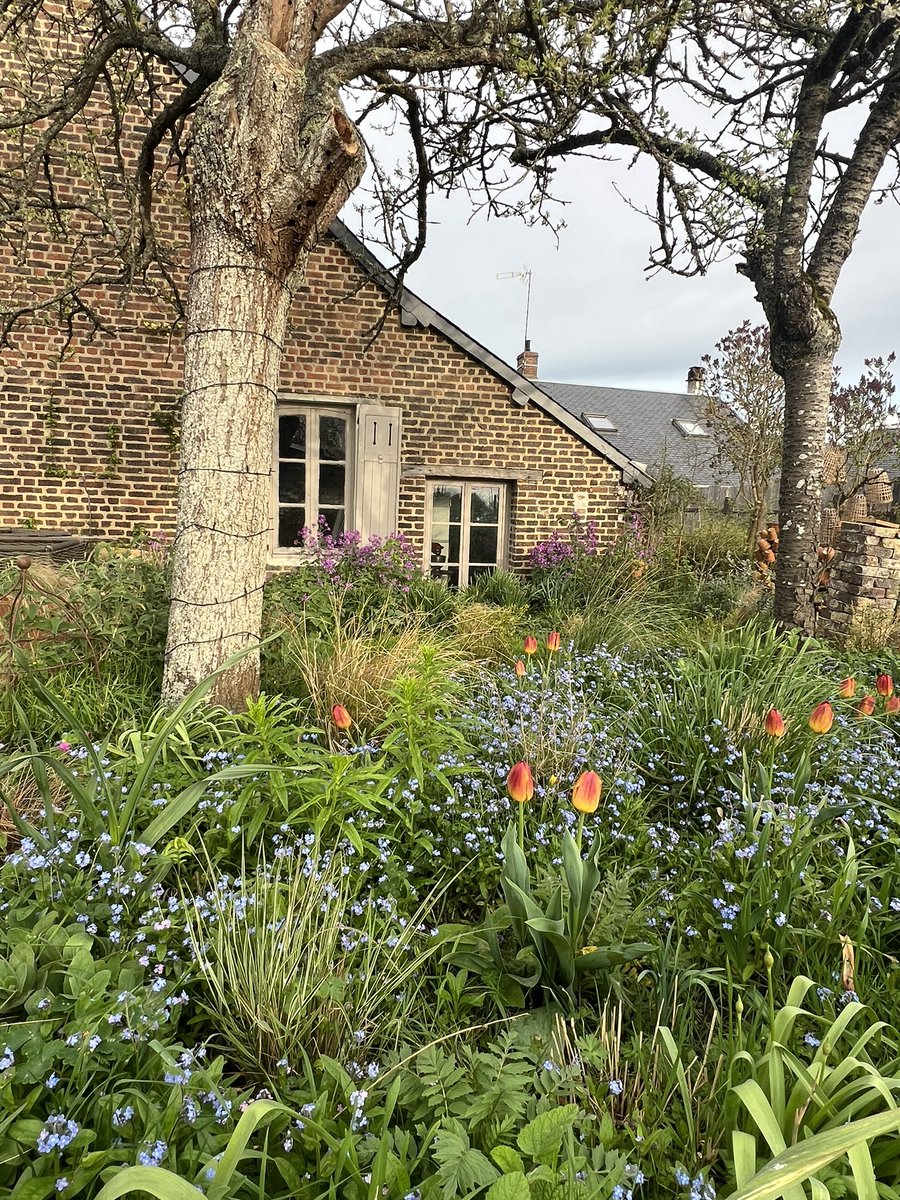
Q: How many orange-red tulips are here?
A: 12